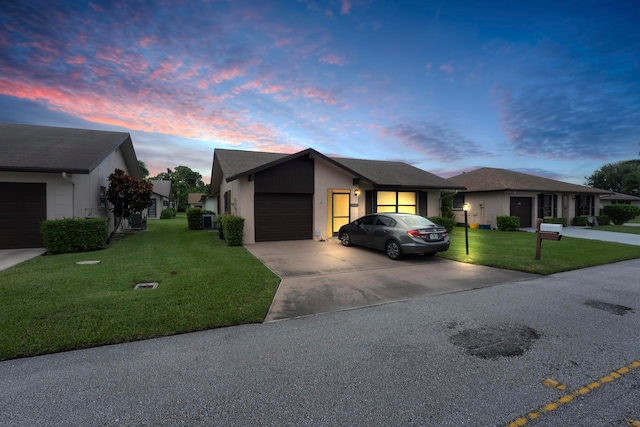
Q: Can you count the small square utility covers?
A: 2